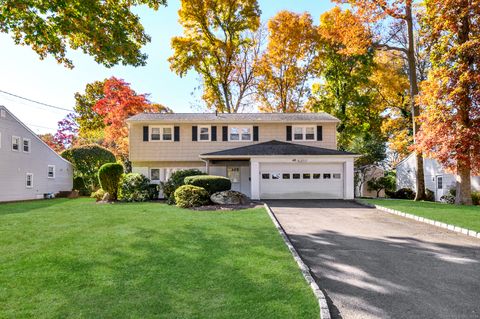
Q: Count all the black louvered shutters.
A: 8